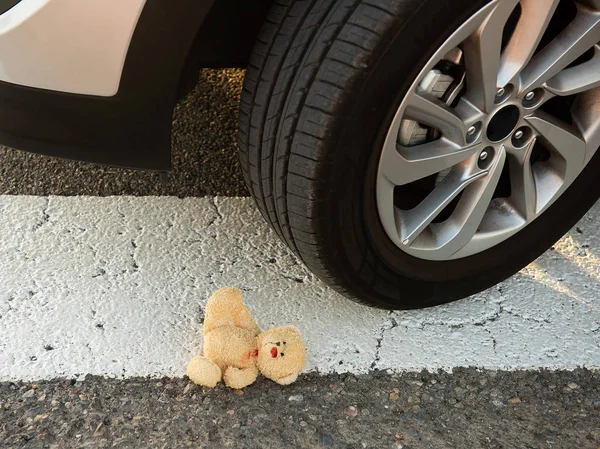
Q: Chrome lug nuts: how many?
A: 5